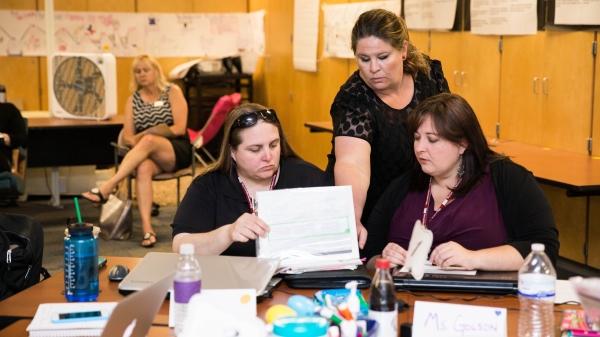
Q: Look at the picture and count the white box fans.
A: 1